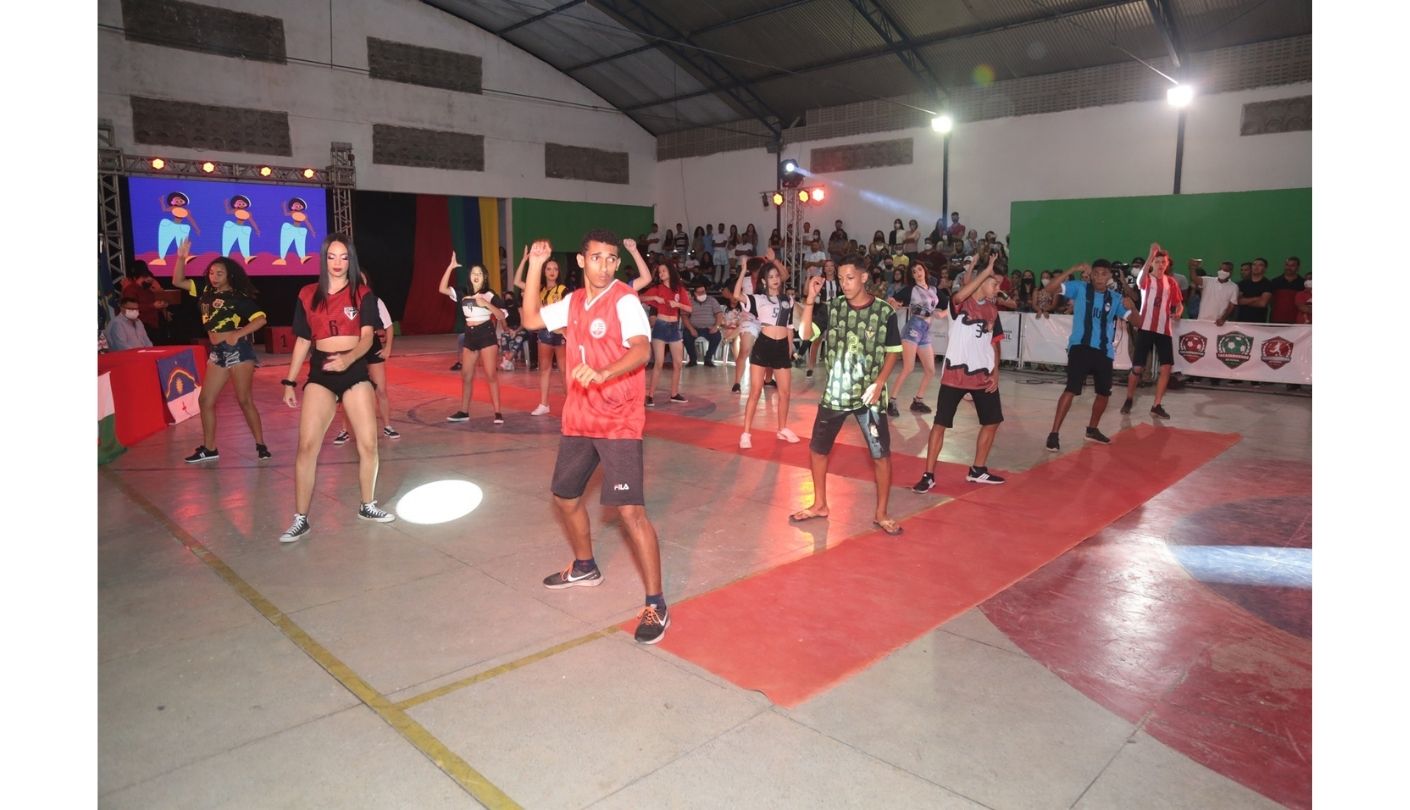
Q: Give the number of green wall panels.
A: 2